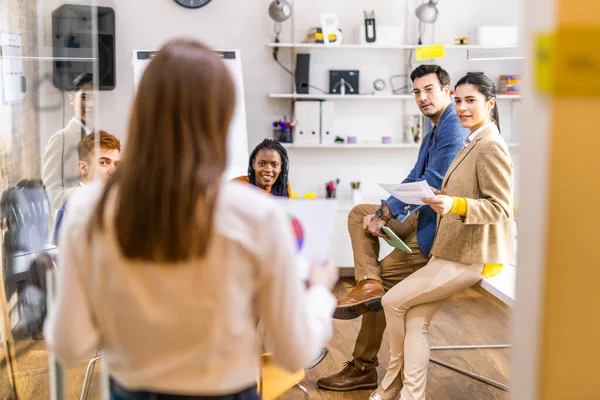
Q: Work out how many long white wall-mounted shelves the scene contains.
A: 3